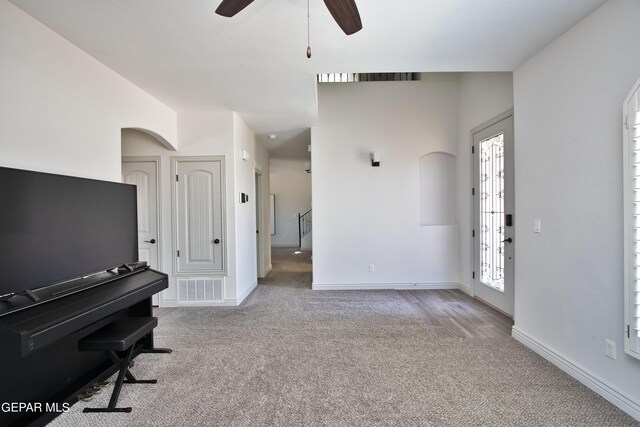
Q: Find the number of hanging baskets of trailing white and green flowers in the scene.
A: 0